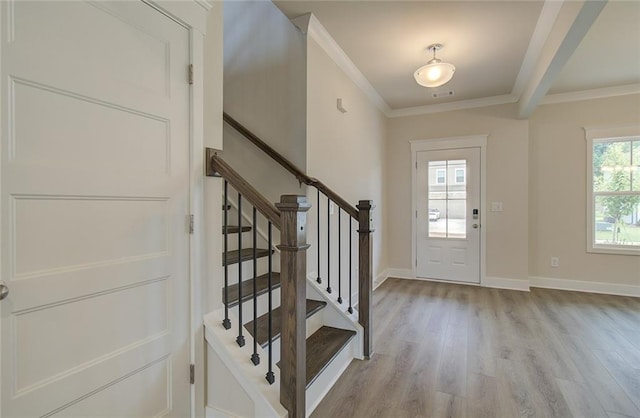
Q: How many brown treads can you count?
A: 6